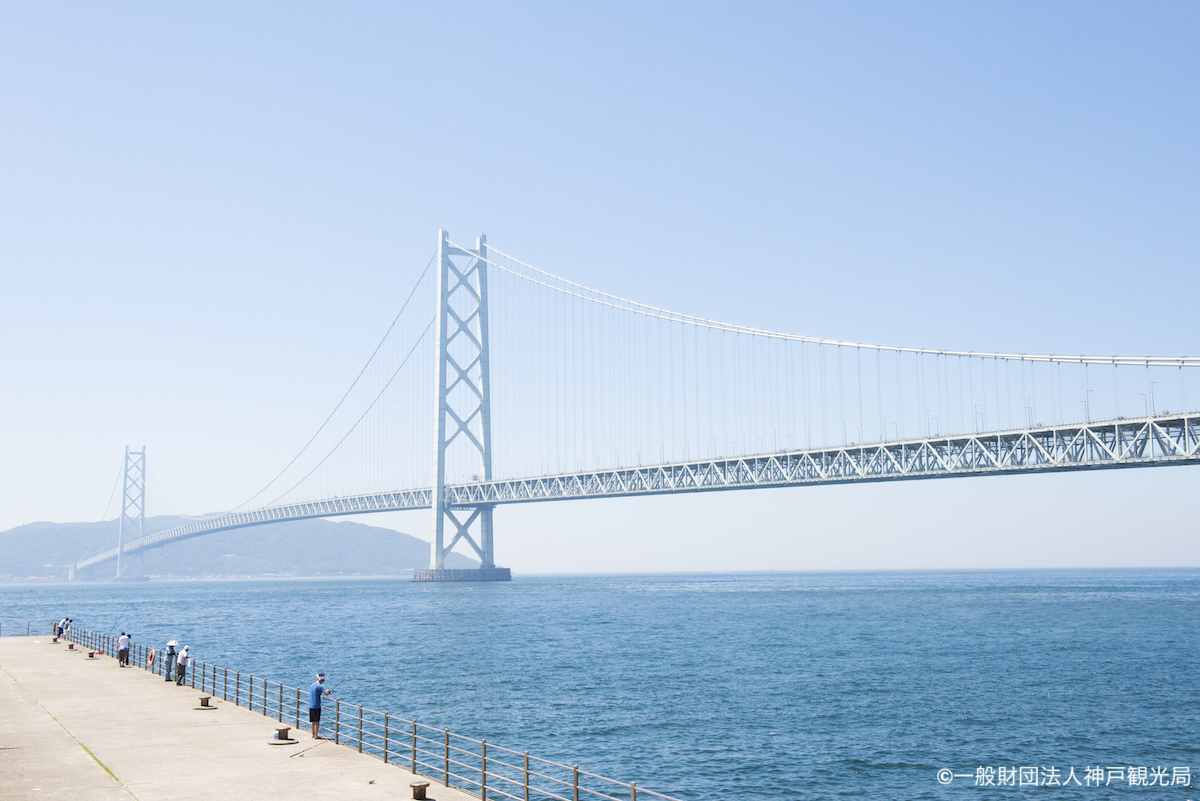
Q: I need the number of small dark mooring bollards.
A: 6